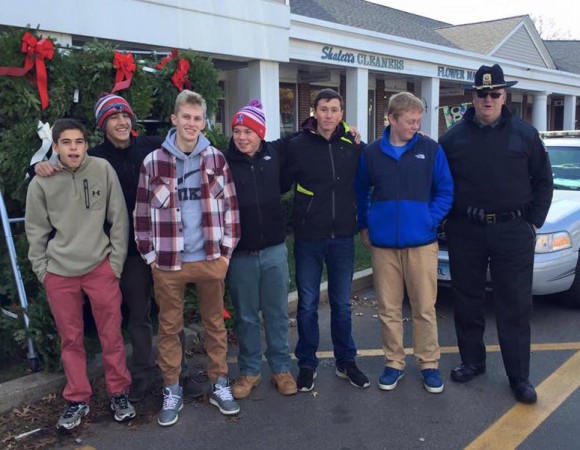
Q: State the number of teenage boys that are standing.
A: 6